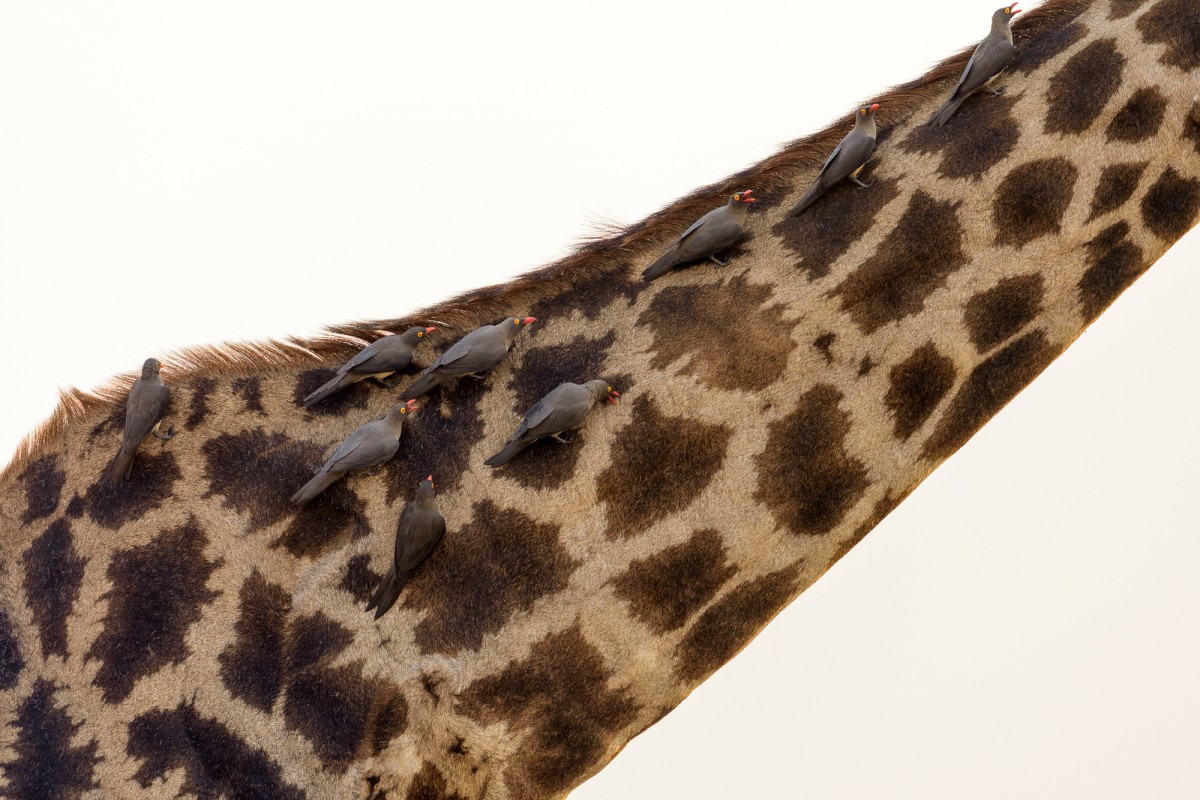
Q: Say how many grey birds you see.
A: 9